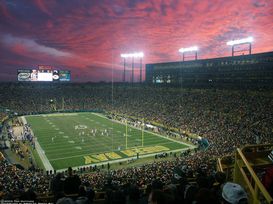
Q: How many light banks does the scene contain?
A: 3